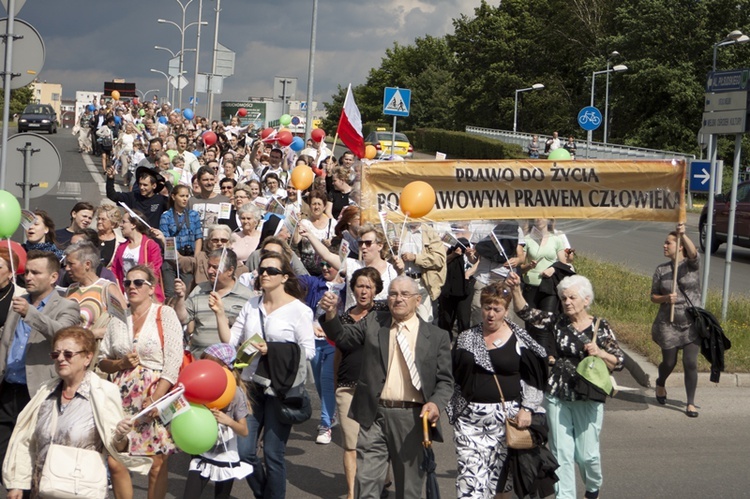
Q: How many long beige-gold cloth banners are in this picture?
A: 1